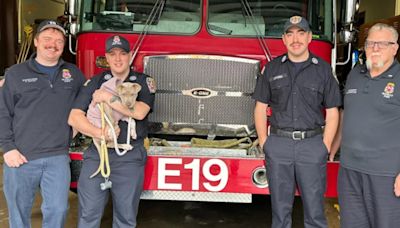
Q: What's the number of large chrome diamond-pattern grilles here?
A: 1